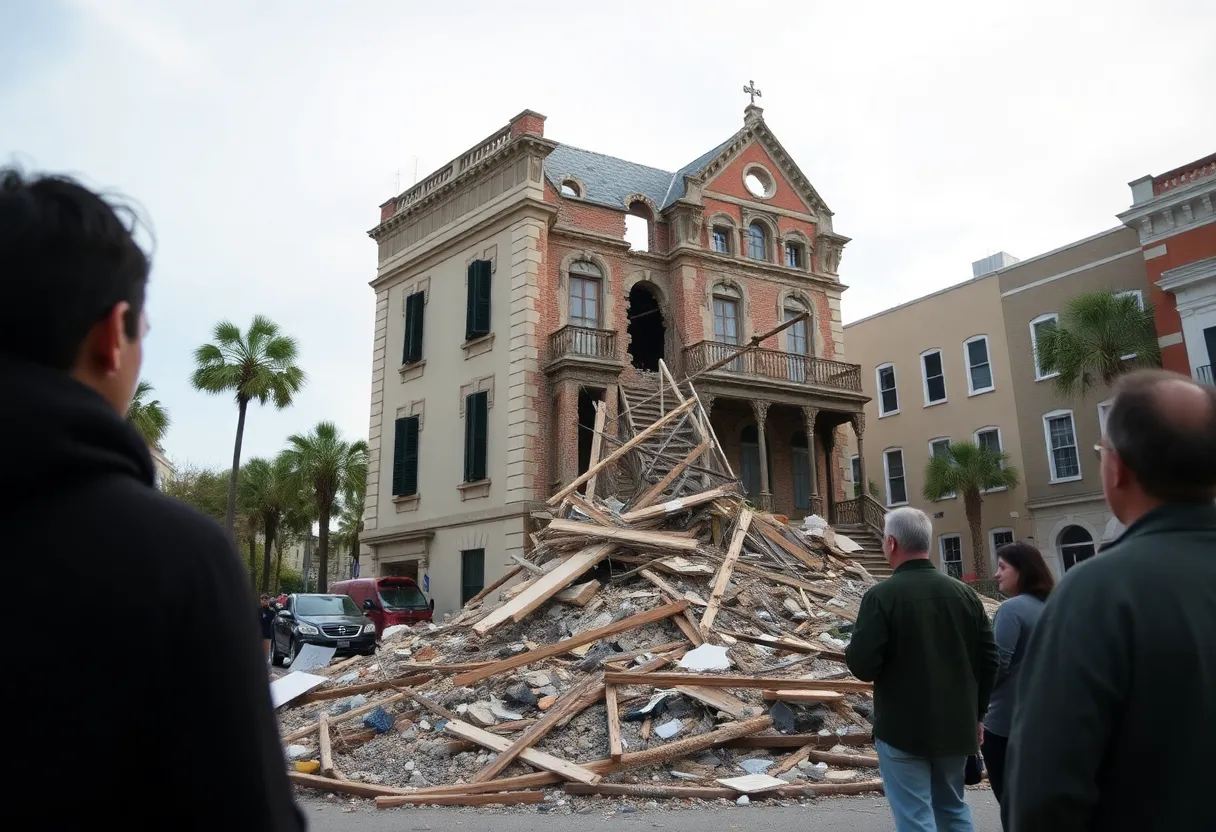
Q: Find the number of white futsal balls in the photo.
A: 0